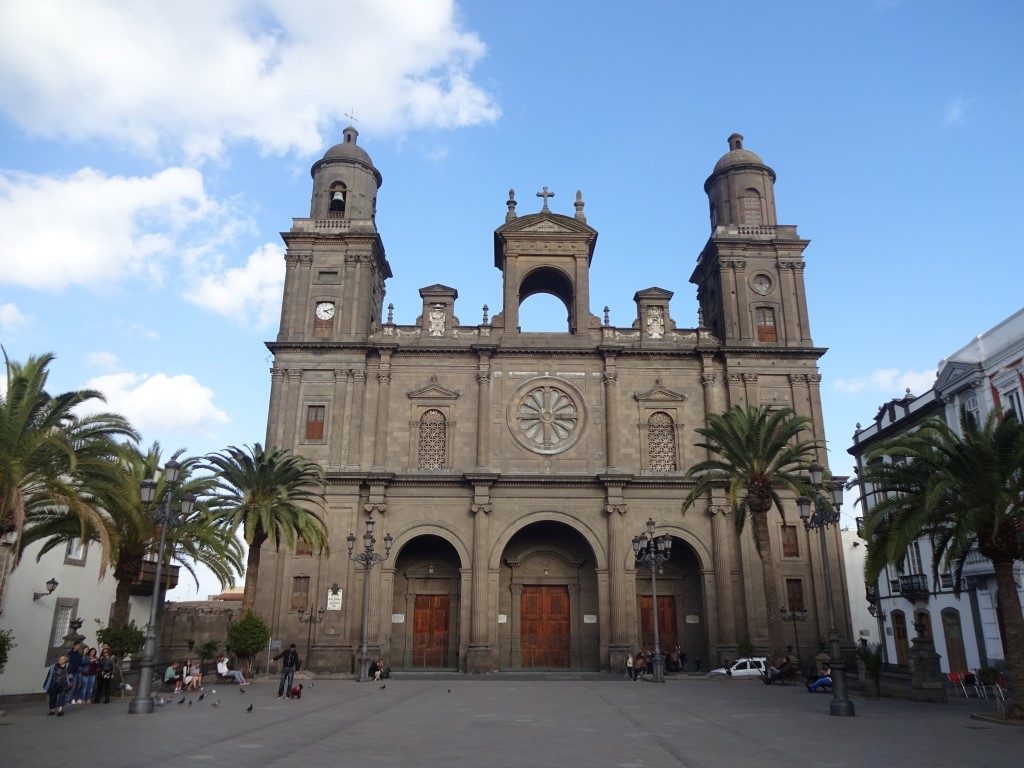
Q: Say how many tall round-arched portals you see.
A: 3